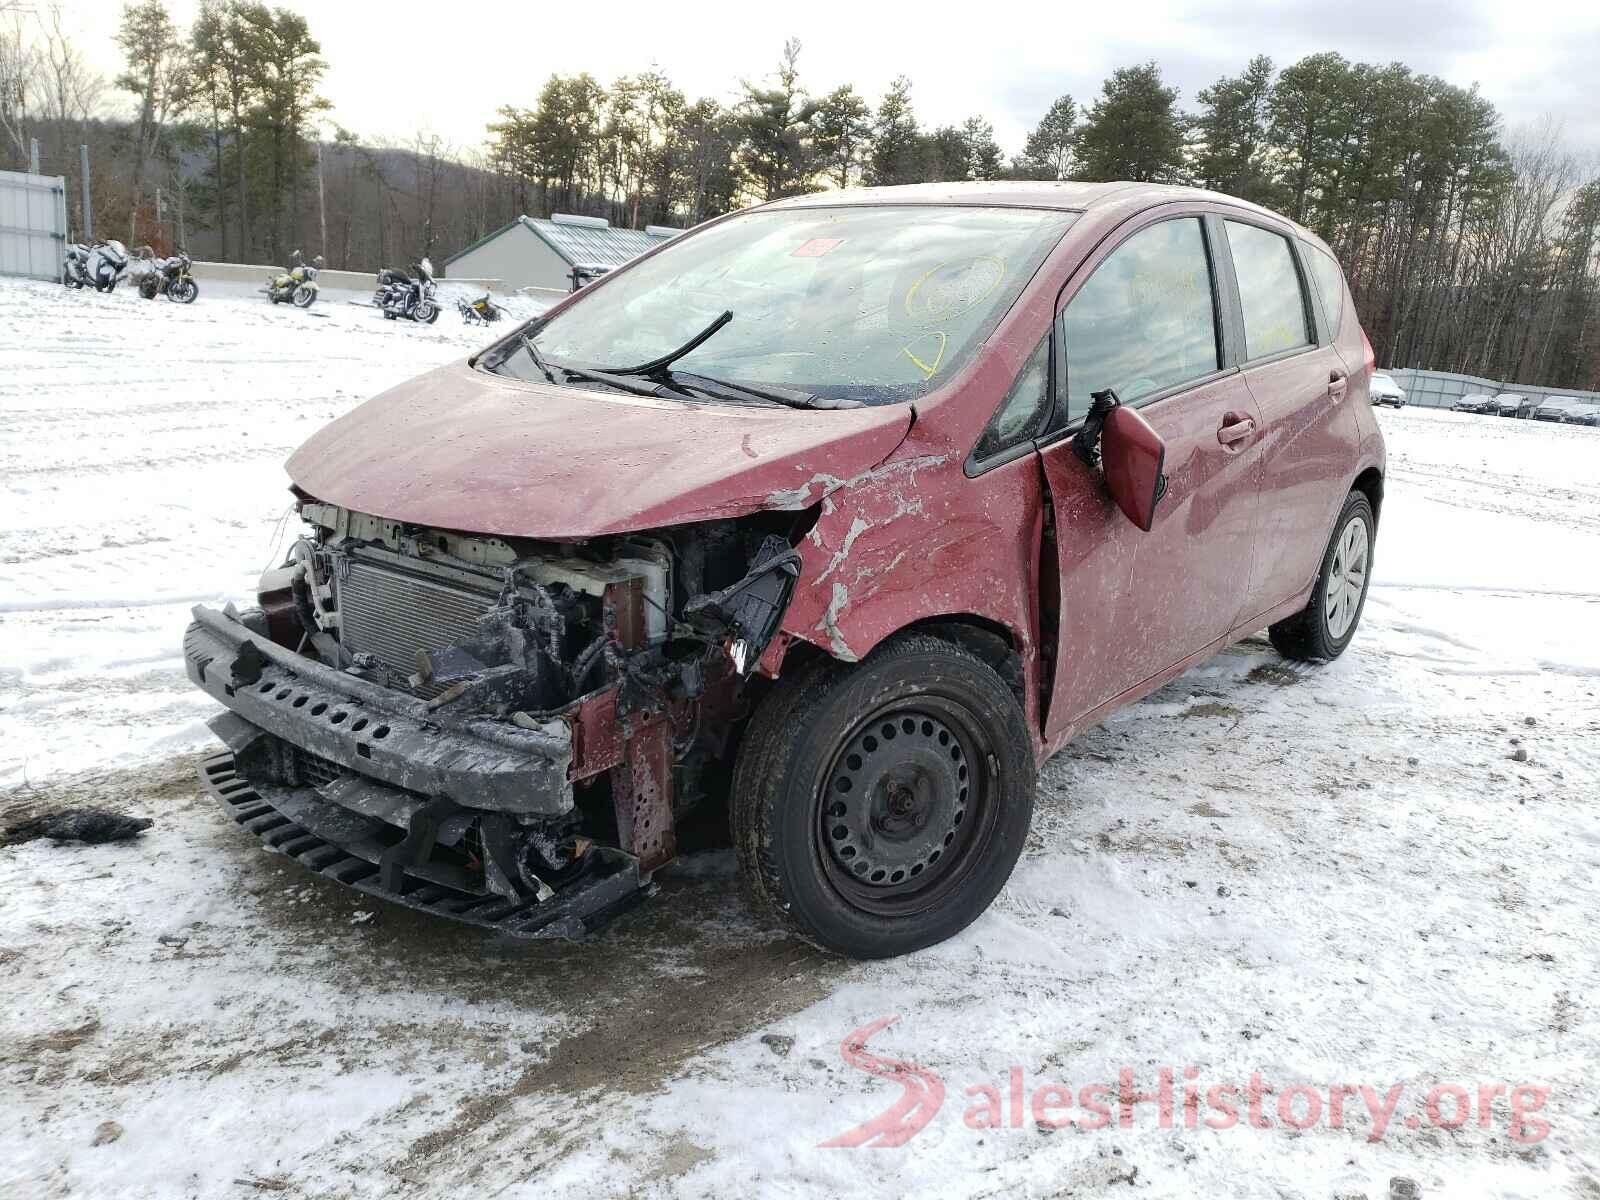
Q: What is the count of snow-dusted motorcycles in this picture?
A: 5